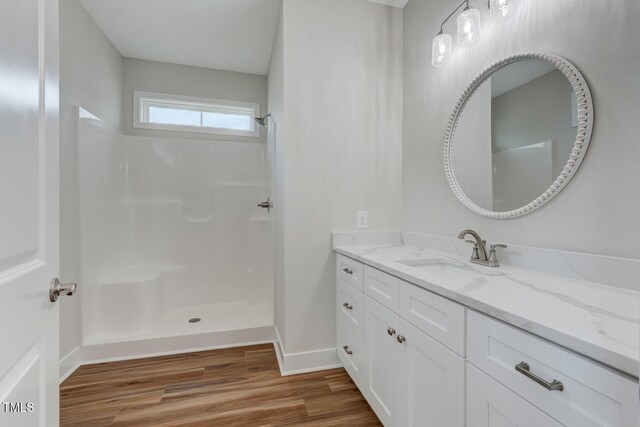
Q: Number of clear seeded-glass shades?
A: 3